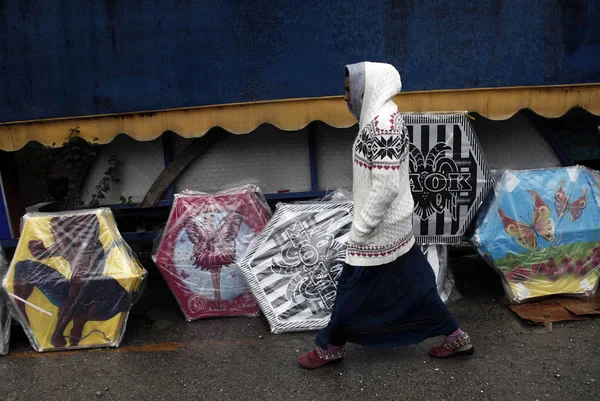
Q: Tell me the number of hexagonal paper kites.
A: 5